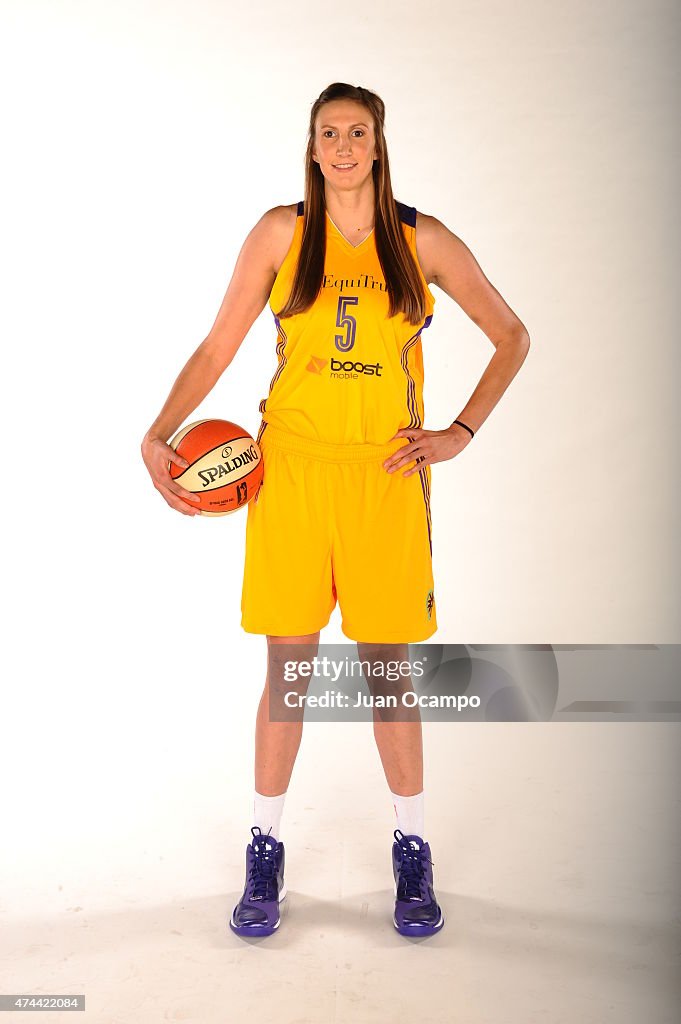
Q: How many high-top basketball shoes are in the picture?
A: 2